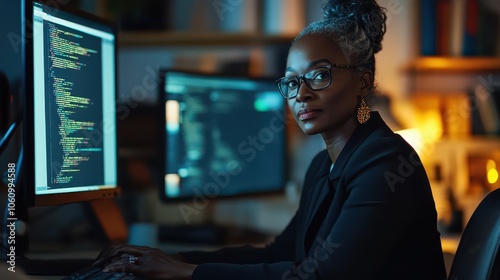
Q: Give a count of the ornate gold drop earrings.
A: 1